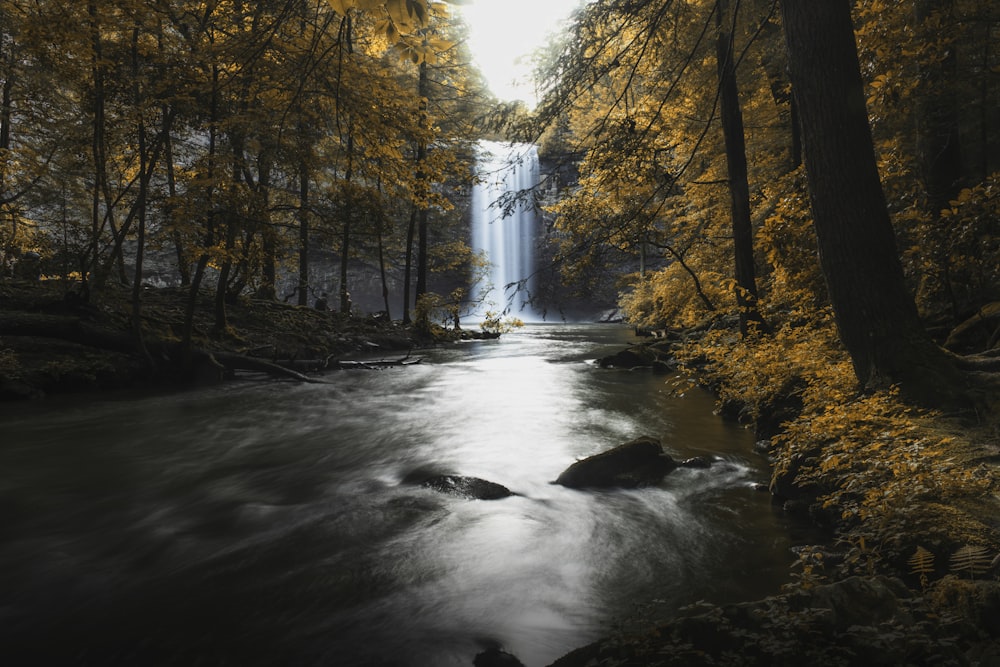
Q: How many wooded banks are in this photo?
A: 2